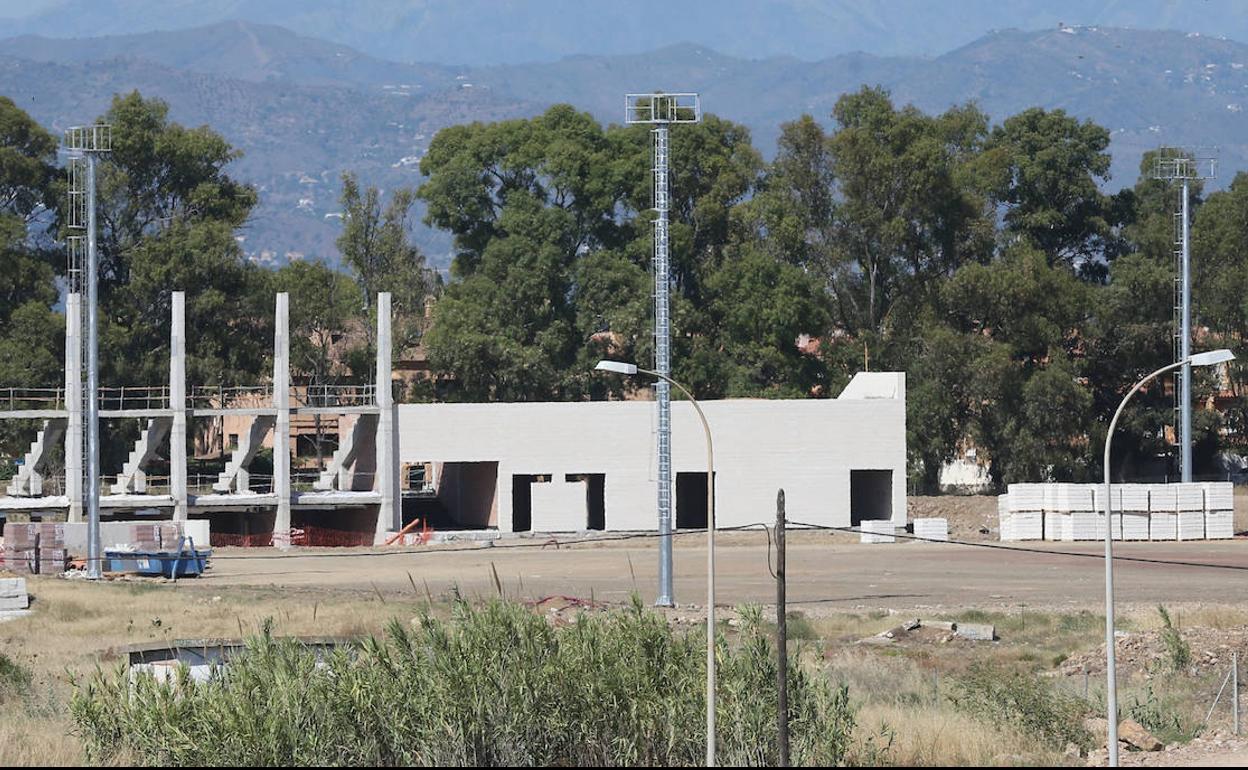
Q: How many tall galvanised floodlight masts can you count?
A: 3